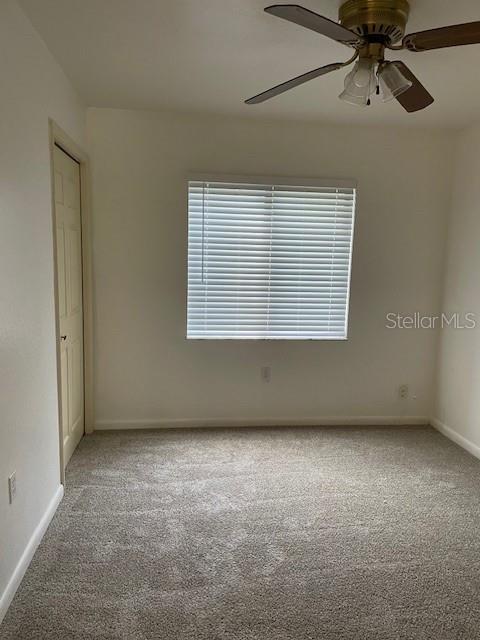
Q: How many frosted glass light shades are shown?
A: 3